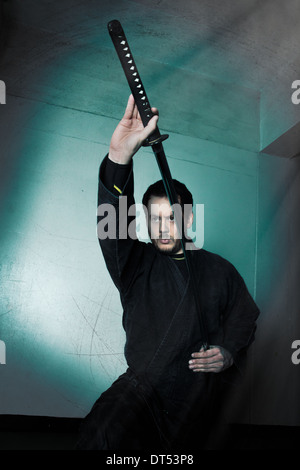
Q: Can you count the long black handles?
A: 1